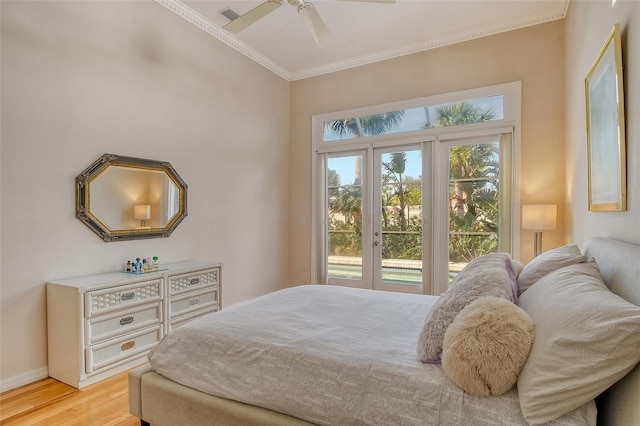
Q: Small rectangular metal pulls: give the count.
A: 5